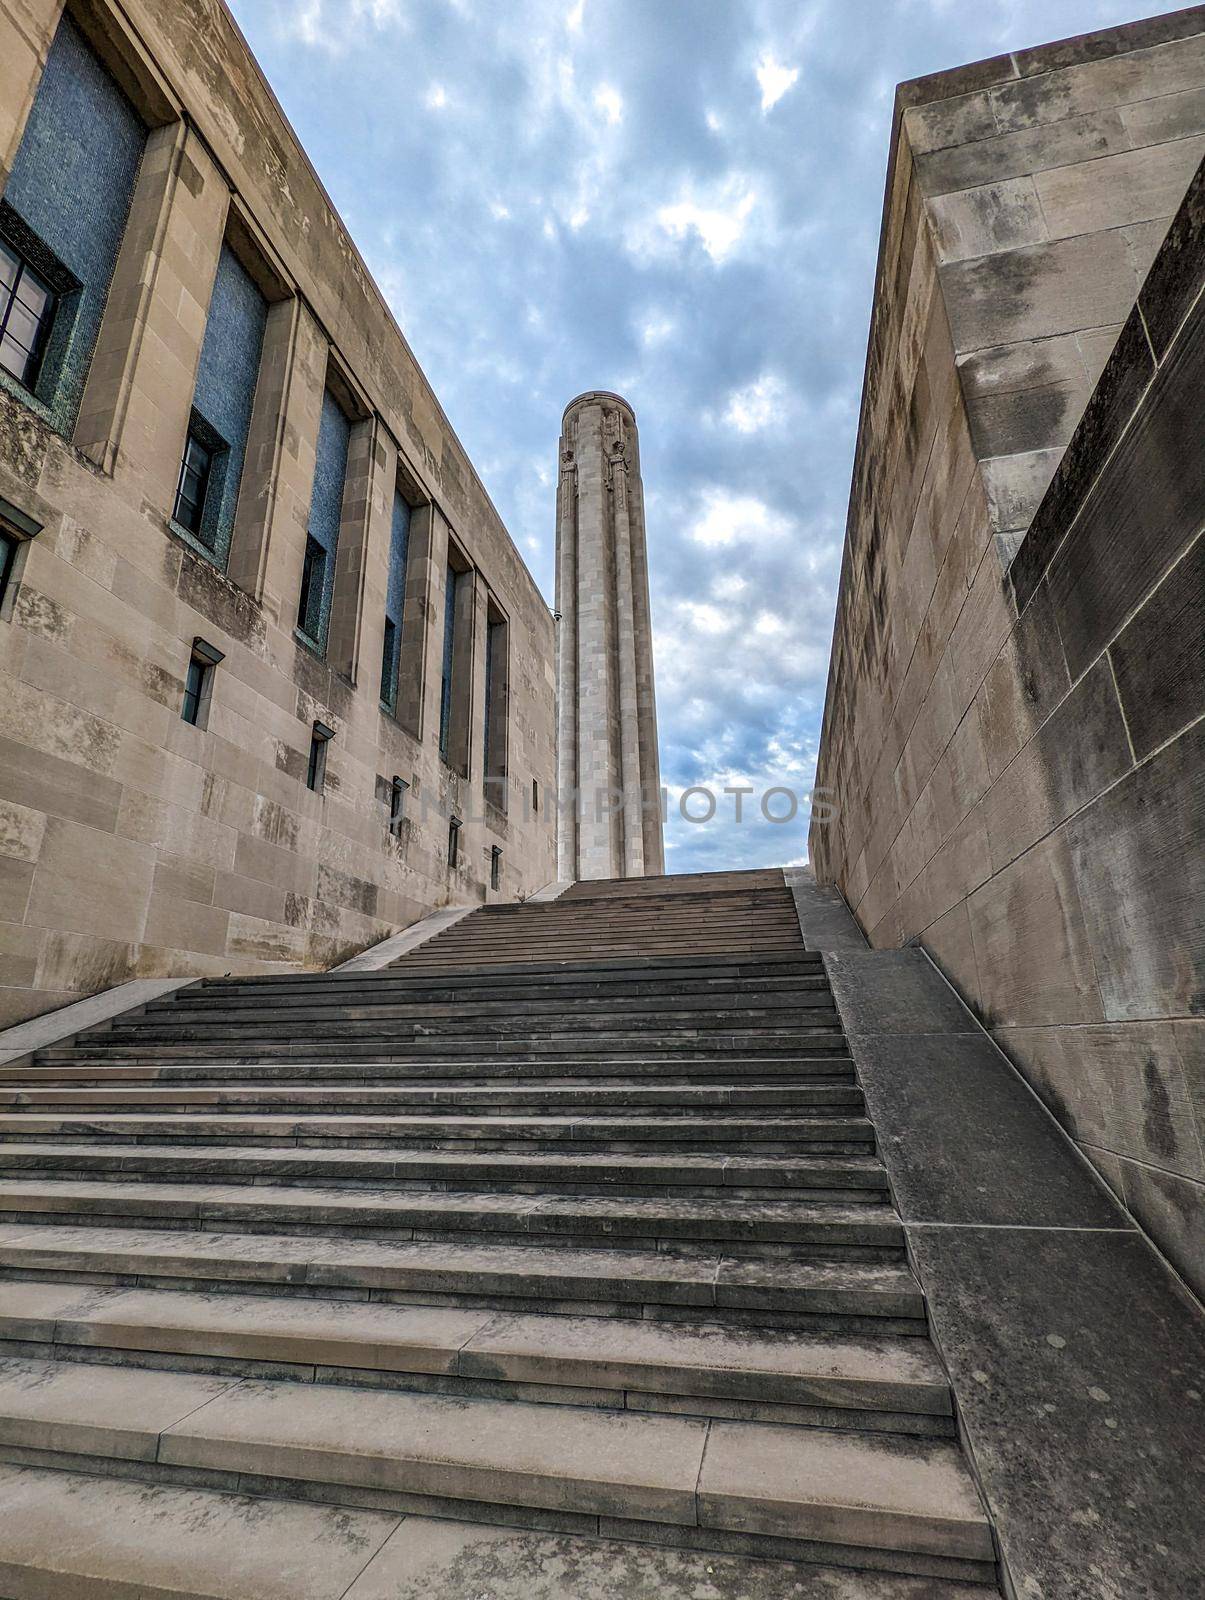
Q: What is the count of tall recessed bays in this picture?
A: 6